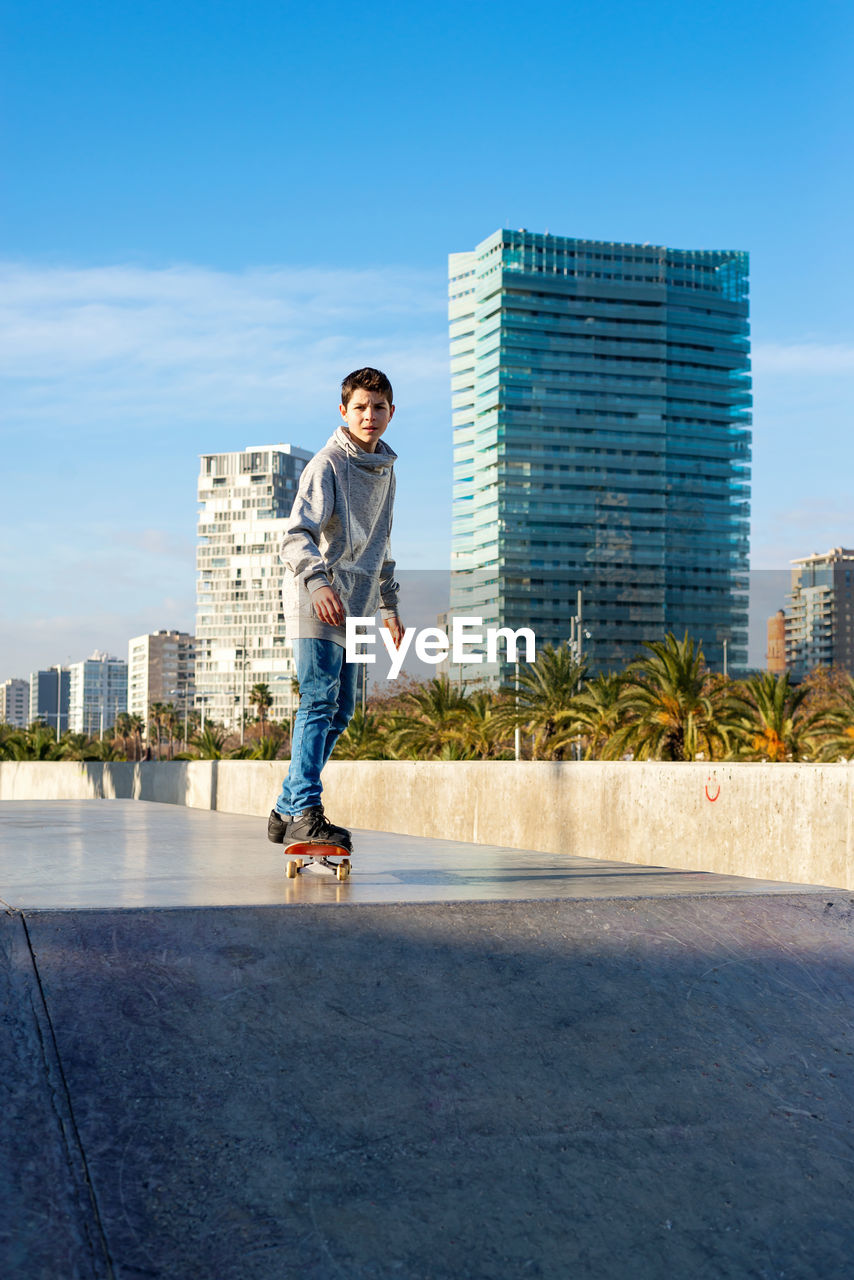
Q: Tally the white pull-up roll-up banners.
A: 0